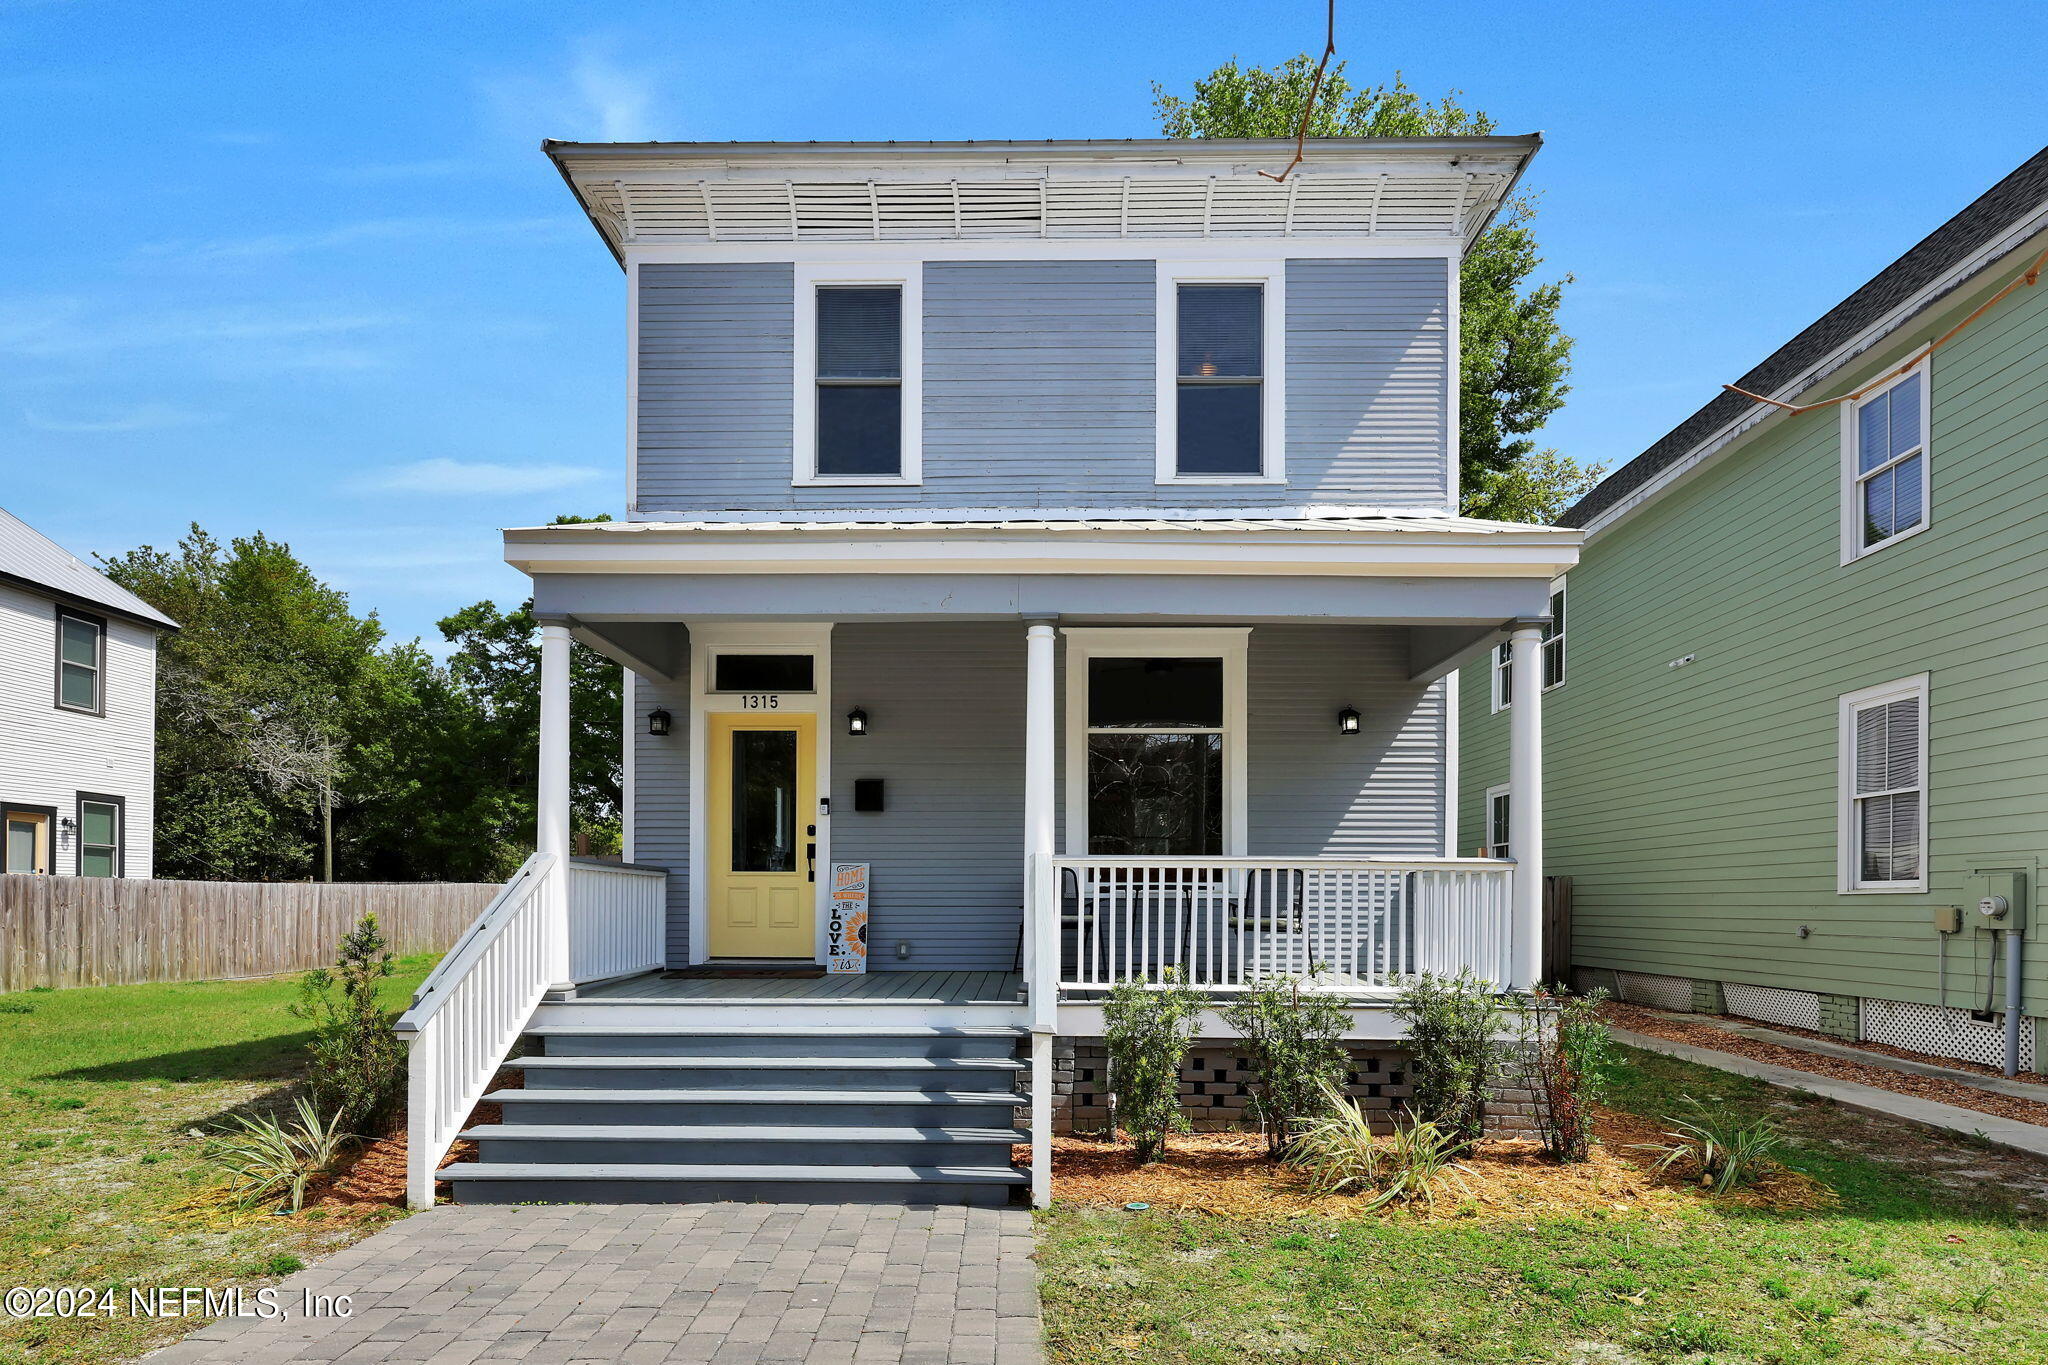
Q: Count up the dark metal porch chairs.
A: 2